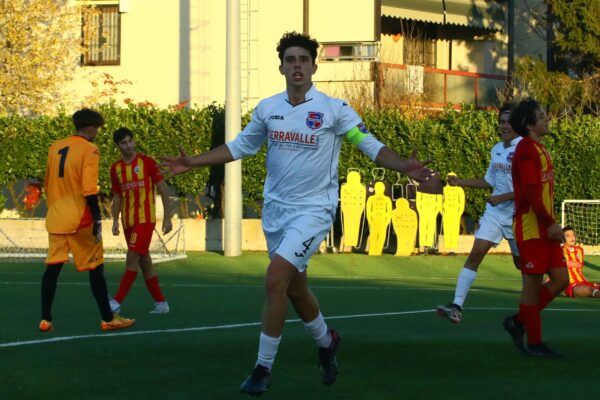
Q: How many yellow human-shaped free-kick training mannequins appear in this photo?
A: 5